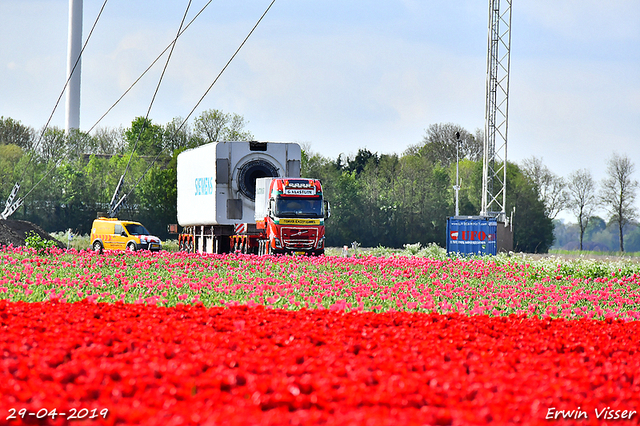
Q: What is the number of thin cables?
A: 4